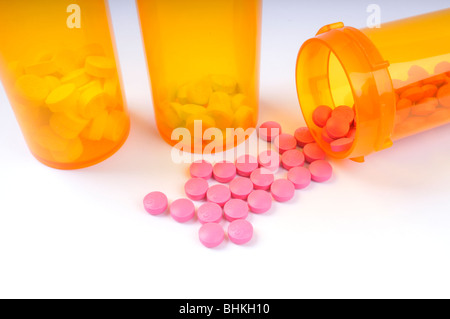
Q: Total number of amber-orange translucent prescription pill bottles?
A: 3